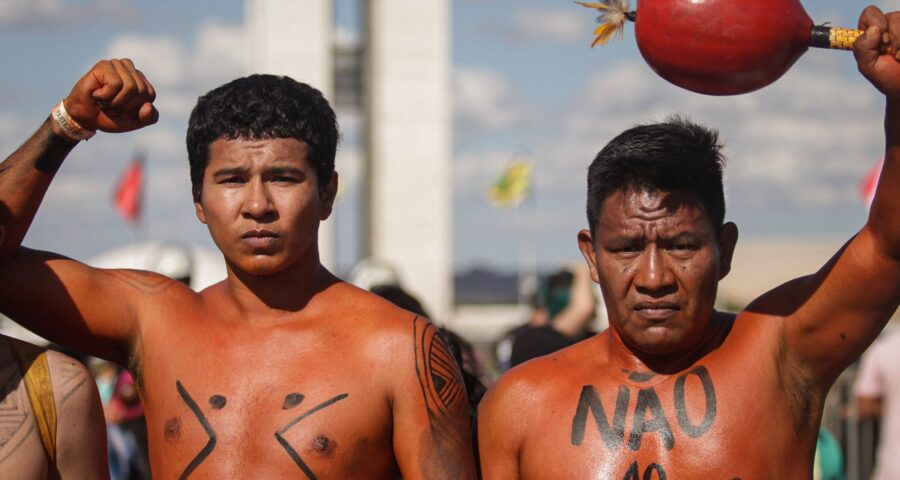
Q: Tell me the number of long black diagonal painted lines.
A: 4